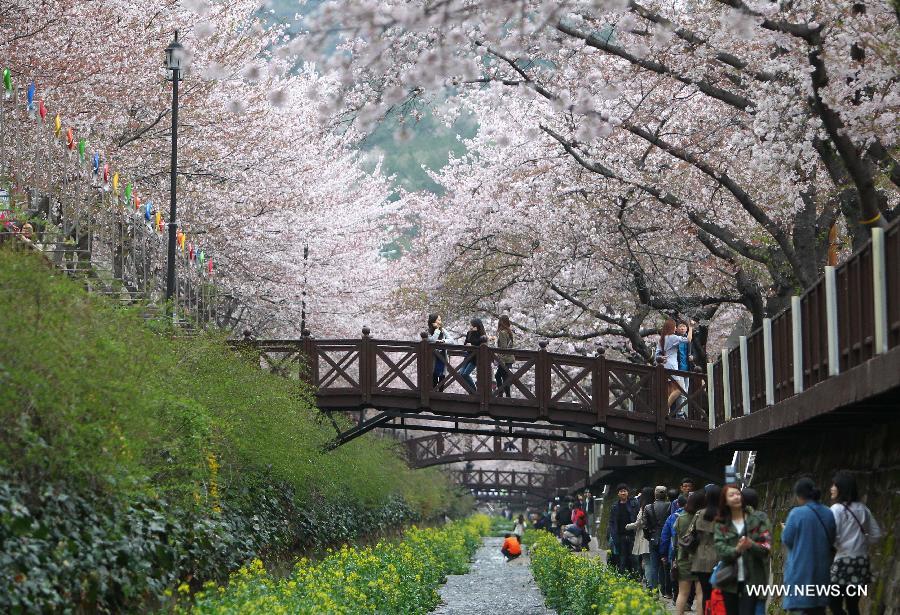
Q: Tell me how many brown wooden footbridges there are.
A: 3